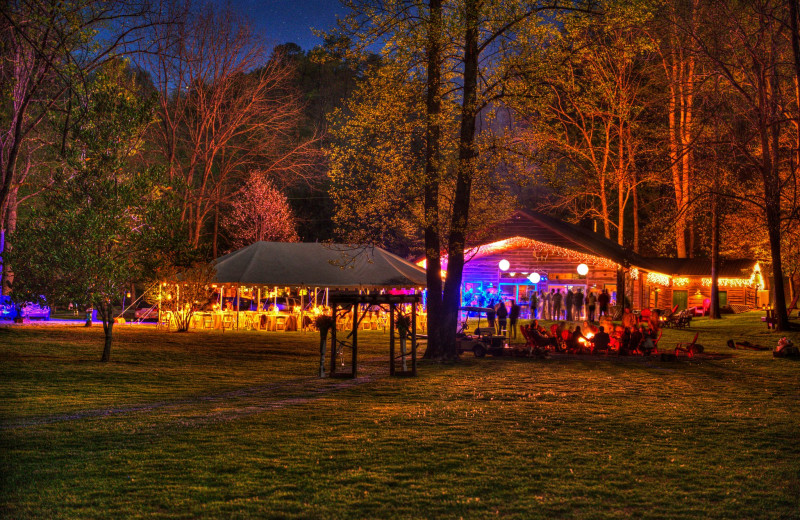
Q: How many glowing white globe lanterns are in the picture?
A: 3